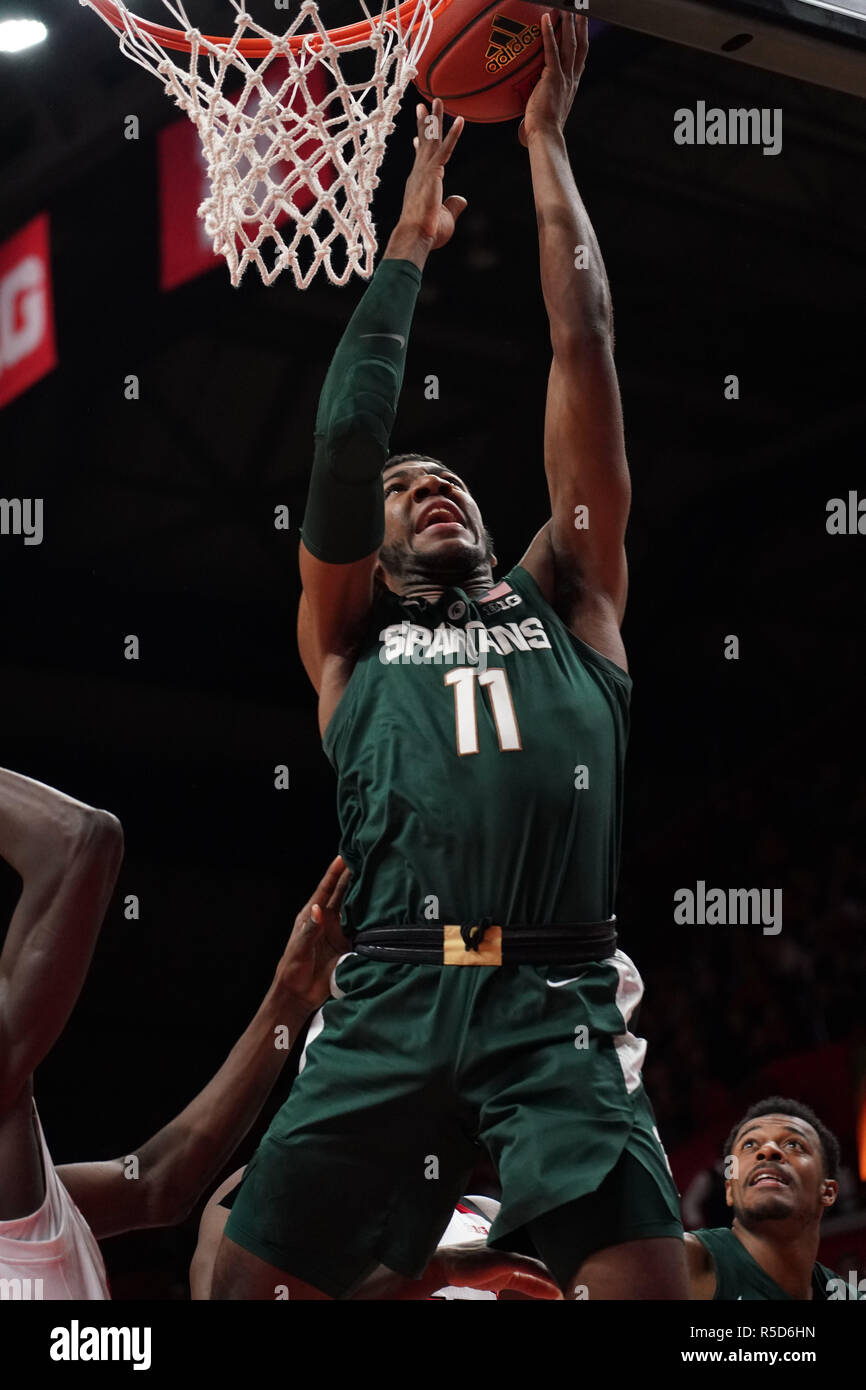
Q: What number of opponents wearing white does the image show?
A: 2